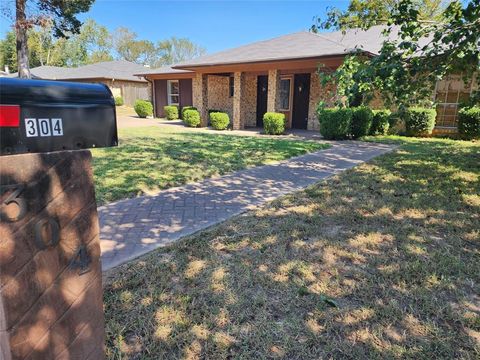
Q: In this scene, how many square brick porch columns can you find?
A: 3